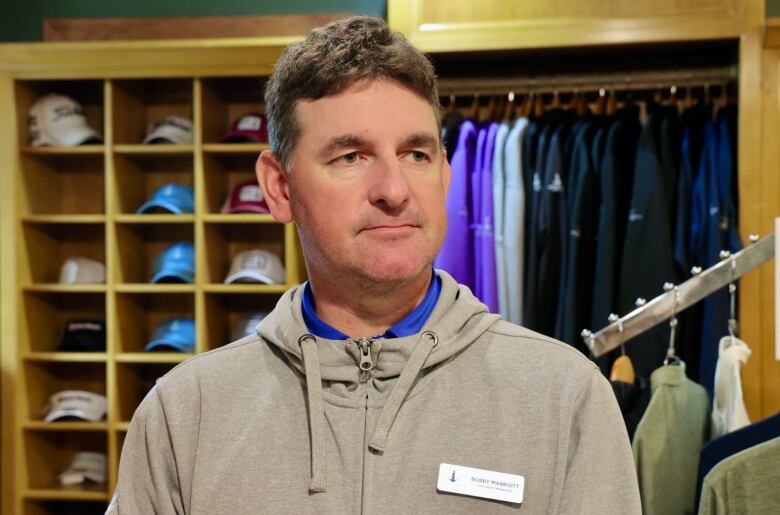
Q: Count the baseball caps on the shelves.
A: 13